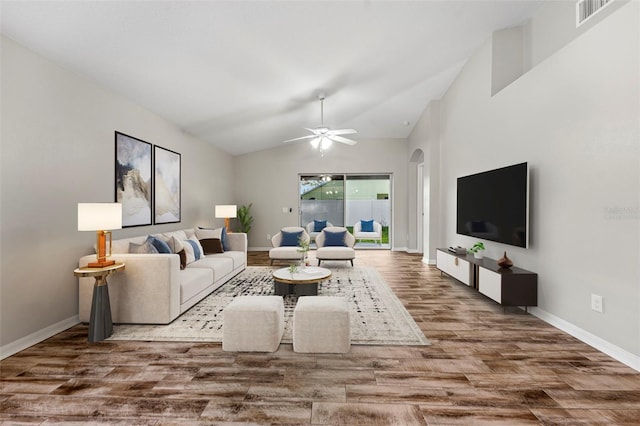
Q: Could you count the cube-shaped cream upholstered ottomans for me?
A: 2